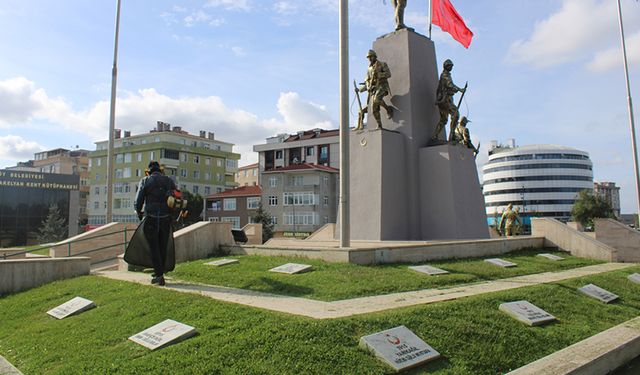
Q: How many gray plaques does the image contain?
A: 11